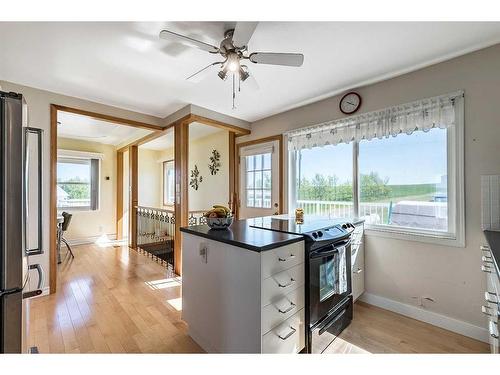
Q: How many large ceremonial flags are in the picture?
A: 0